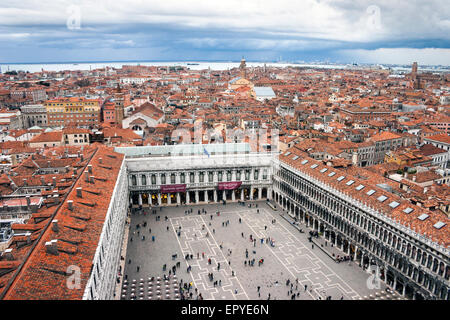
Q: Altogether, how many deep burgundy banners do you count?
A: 2